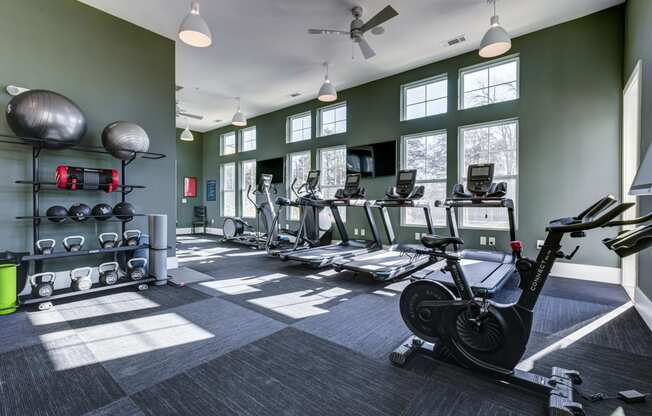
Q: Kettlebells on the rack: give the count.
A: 8